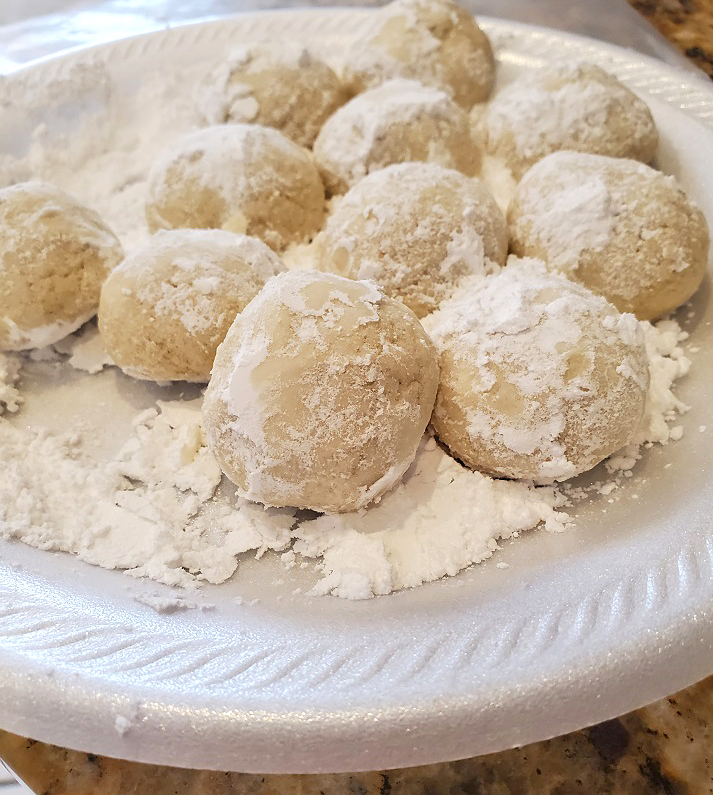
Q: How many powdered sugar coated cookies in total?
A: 11